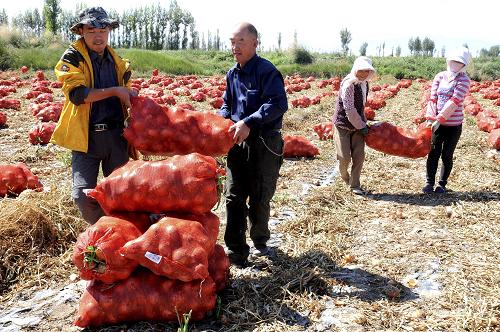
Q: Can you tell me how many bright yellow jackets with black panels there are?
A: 1